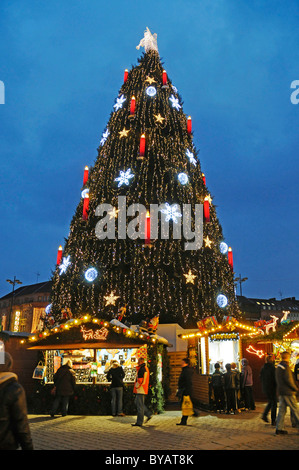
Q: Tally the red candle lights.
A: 12